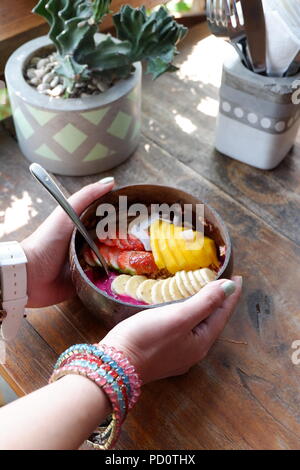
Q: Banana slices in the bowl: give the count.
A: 11